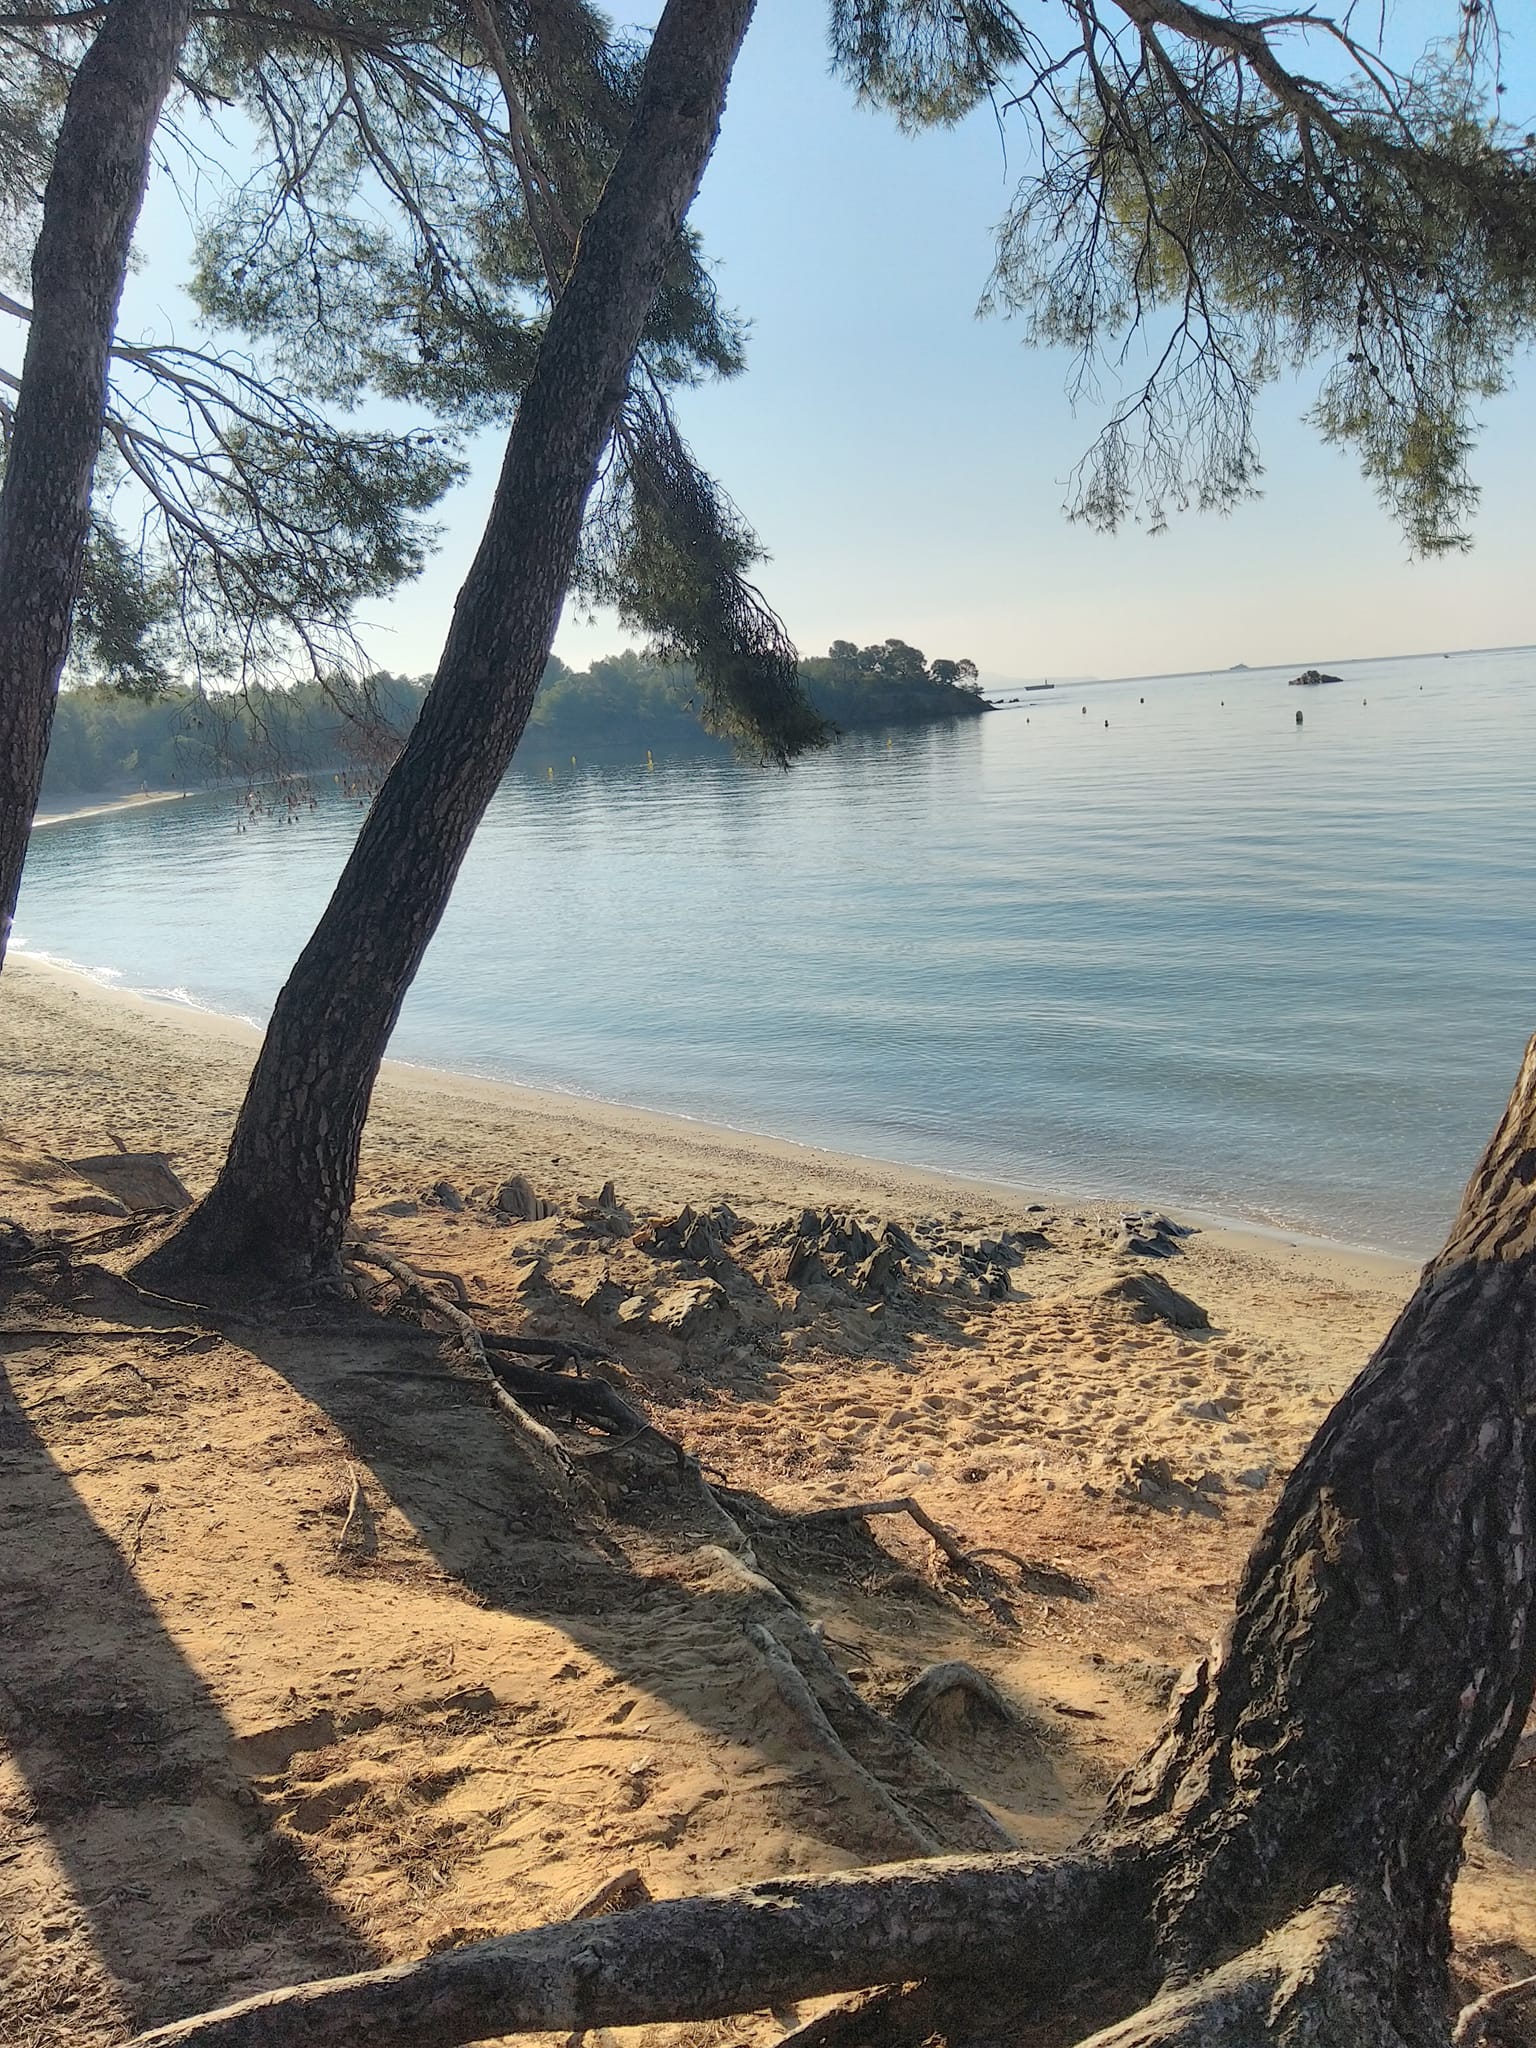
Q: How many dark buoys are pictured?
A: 8